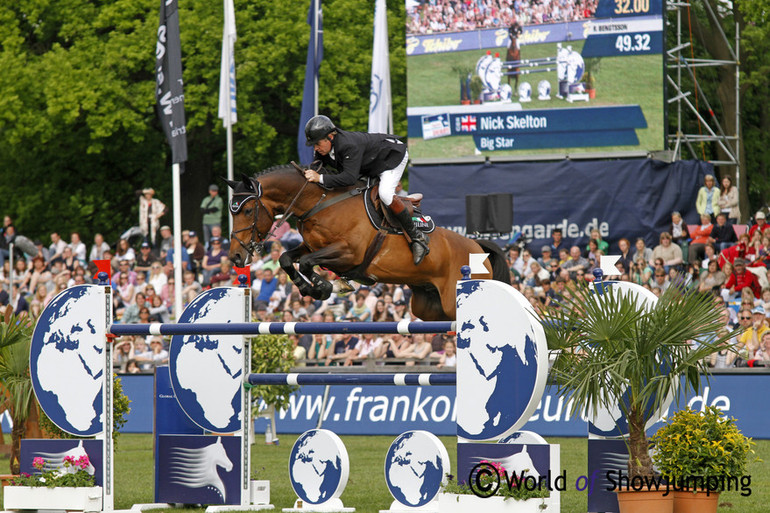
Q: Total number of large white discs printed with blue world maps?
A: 4